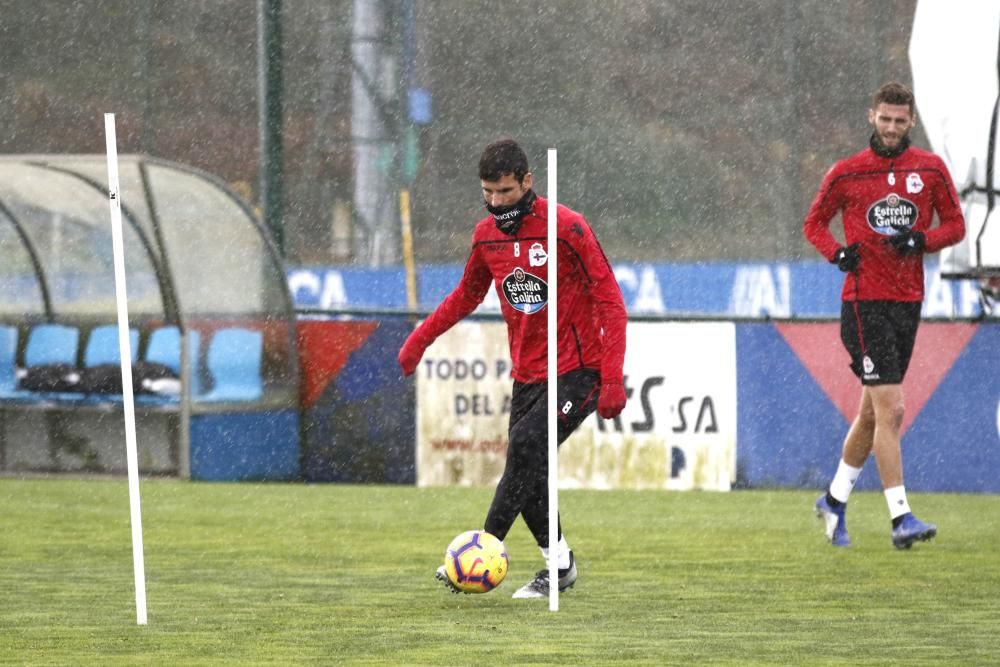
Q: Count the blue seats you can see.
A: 5